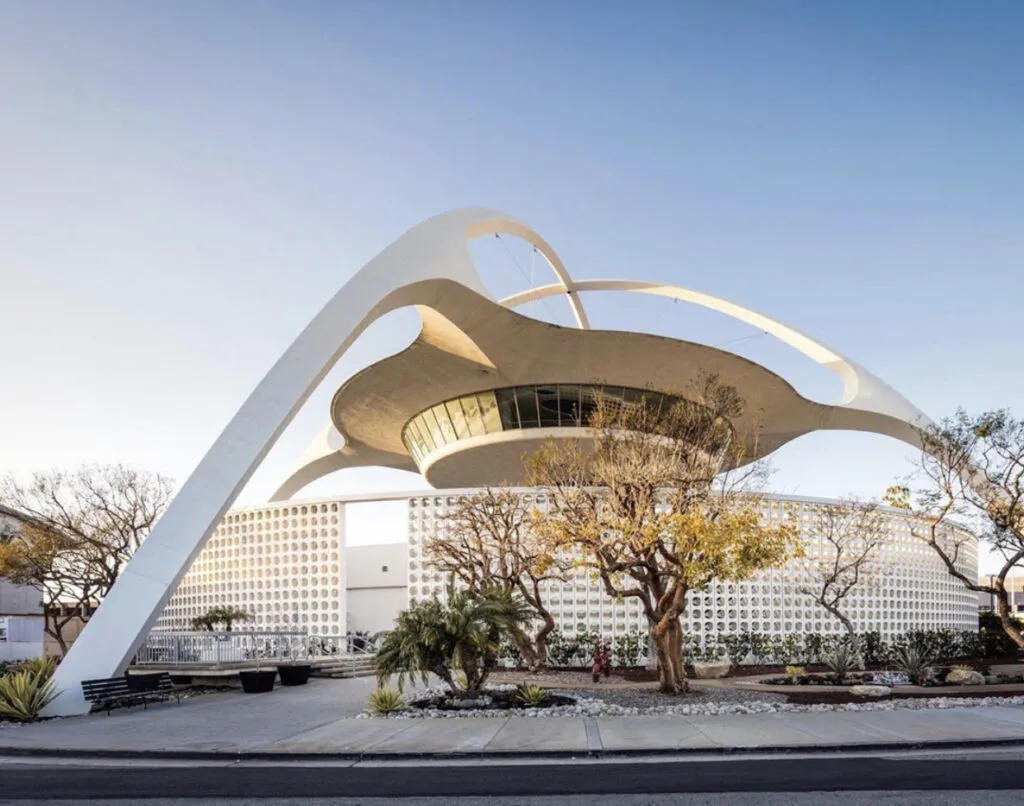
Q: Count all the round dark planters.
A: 2